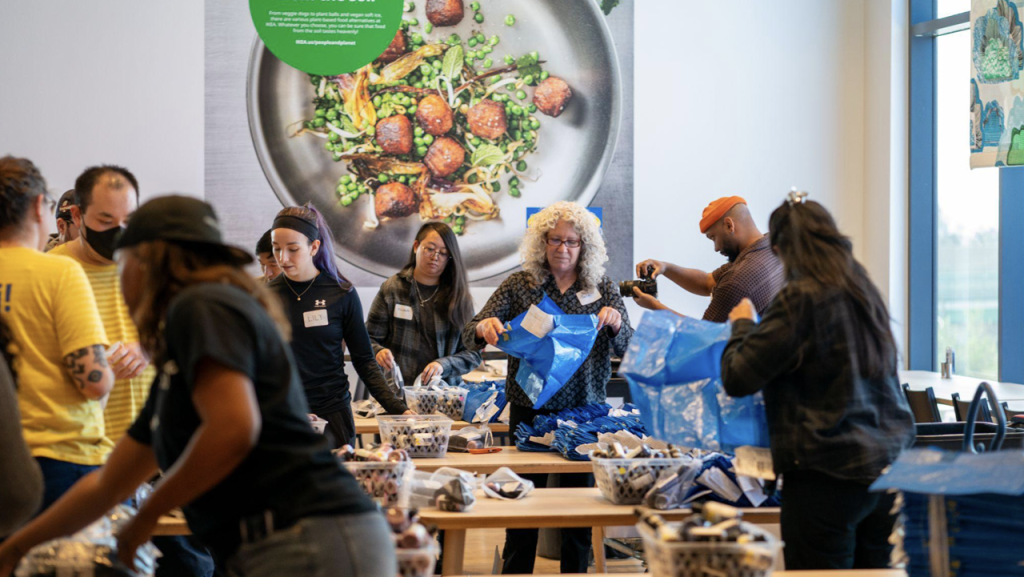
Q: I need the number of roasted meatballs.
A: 8